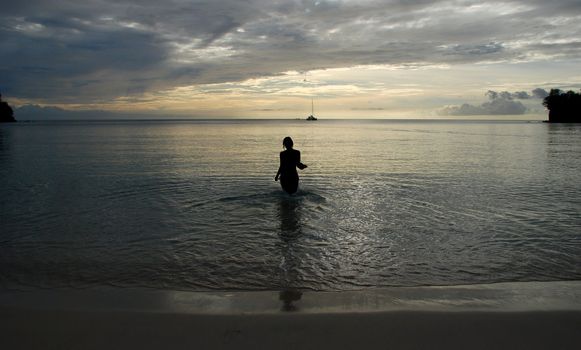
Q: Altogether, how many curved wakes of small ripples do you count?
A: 1